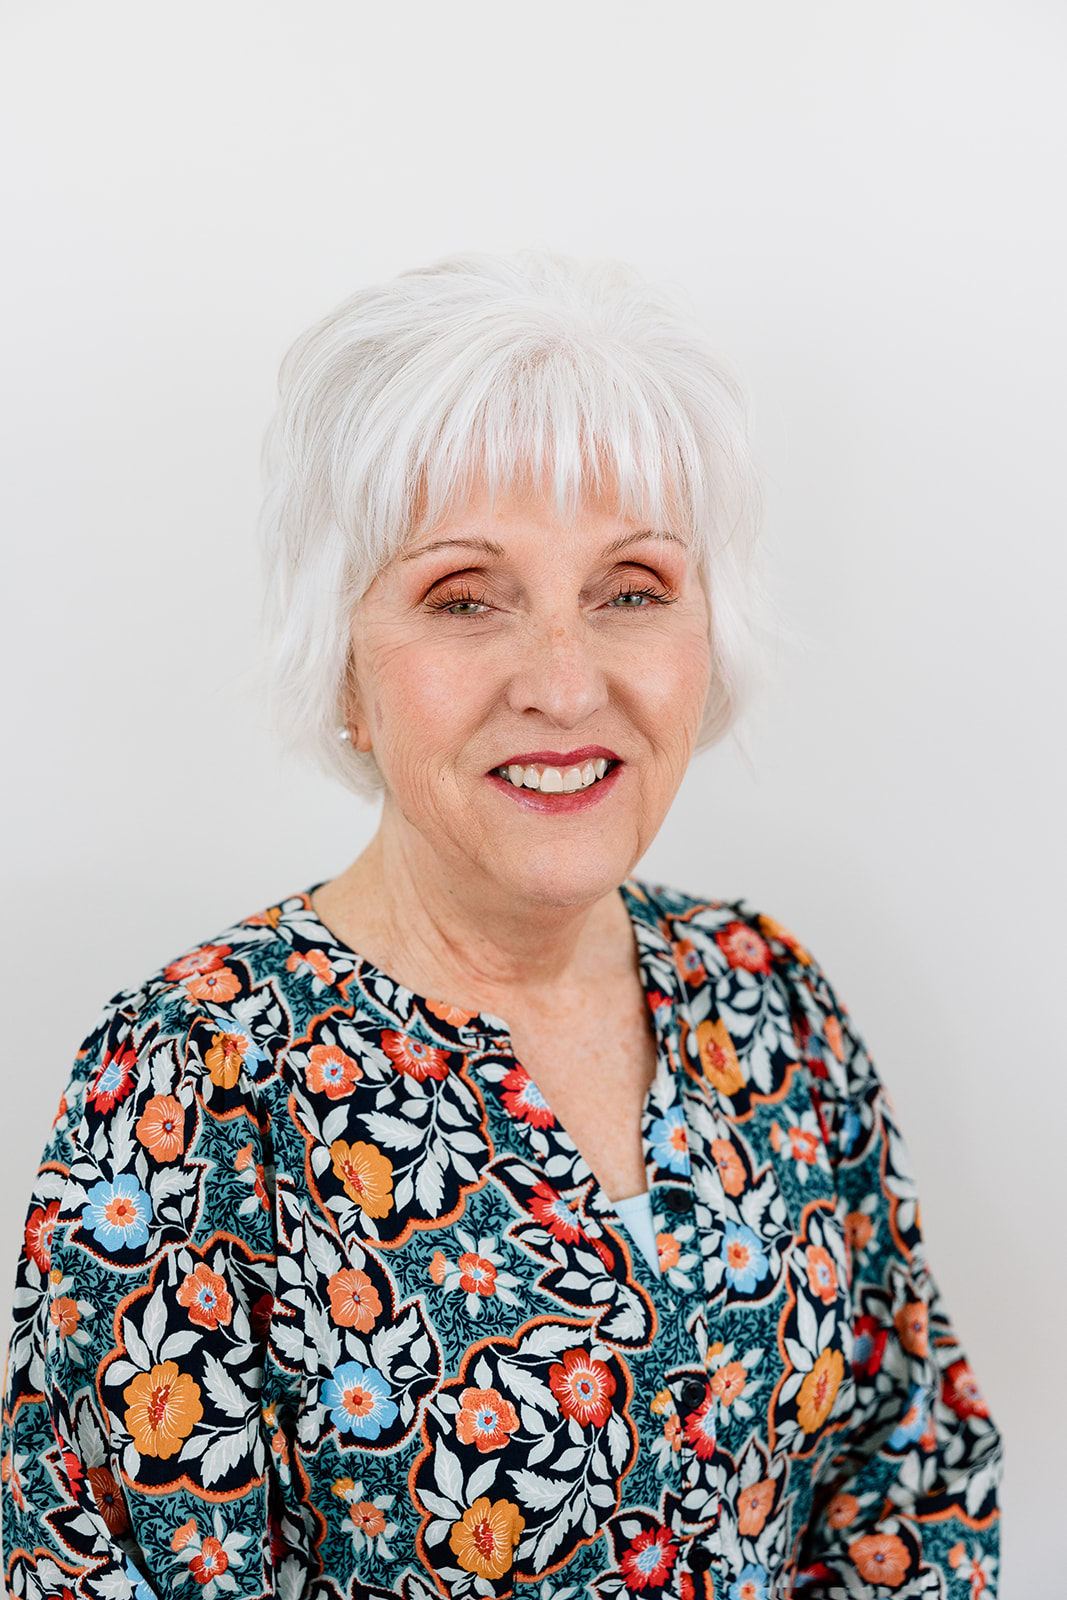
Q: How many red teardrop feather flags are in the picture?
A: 0